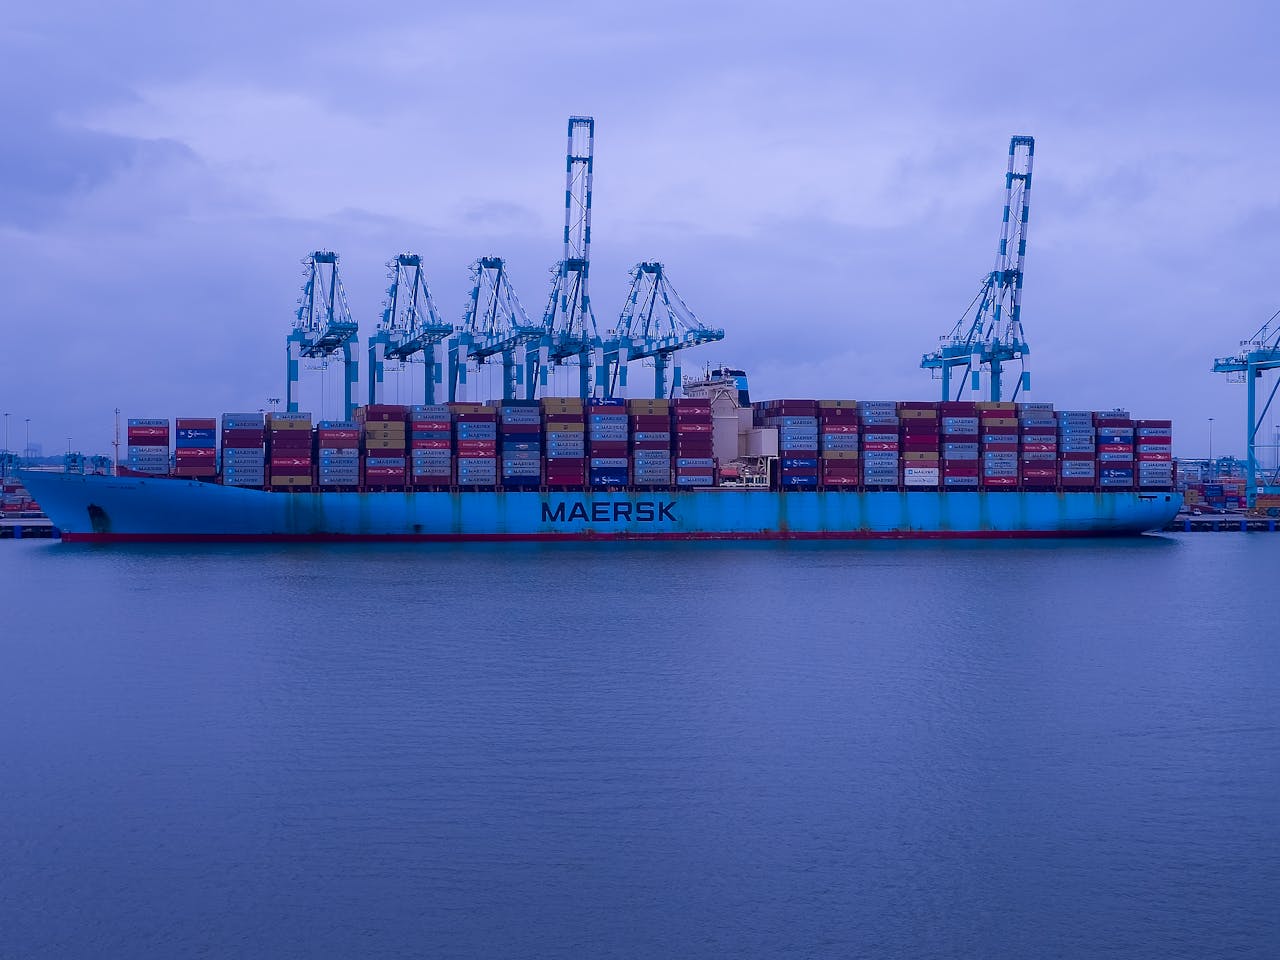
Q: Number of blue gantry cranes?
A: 7